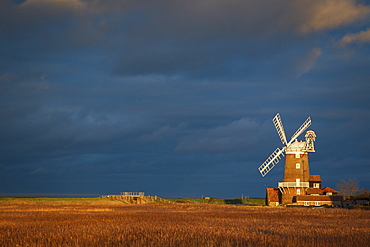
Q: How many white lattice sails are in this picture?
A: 3